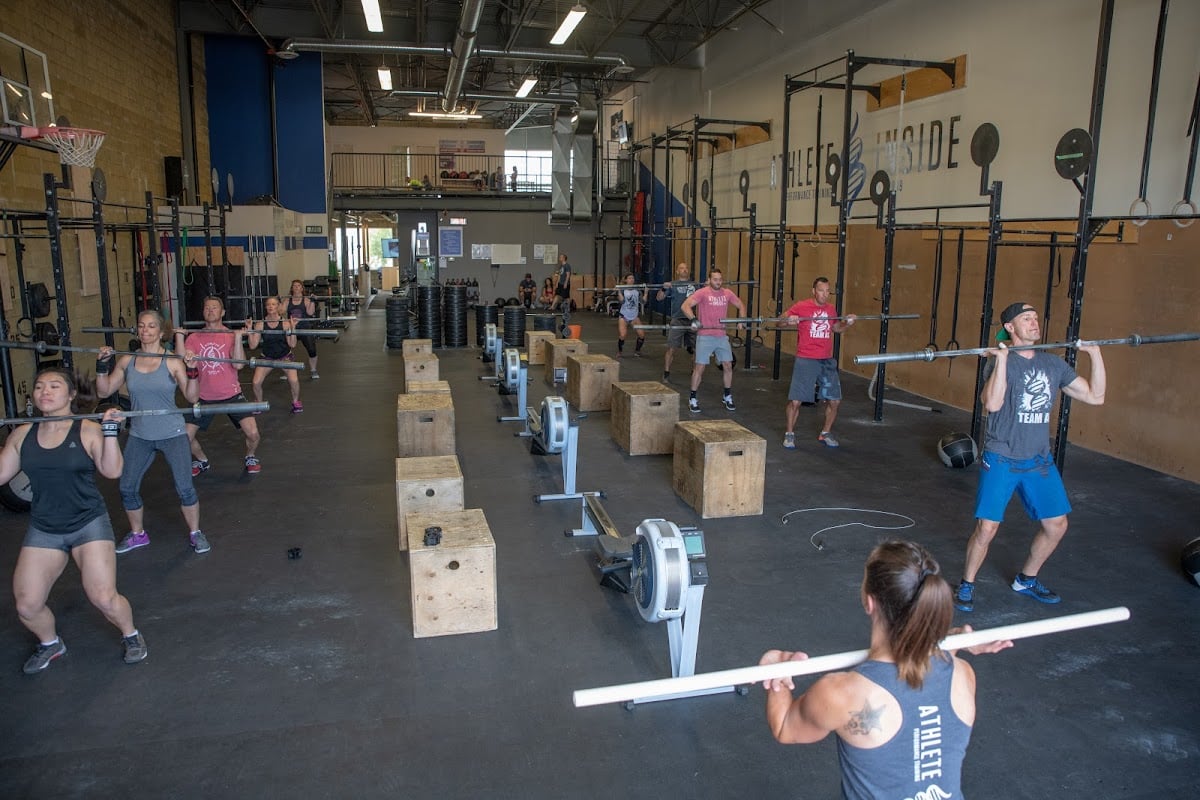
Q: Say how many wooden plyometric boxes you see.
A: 11